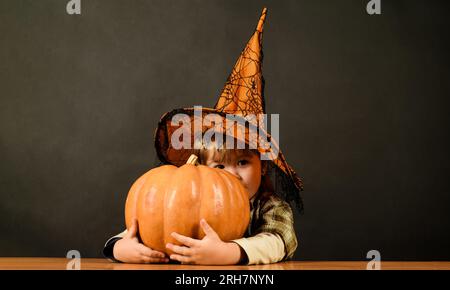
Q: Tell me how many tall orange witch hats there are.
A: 1